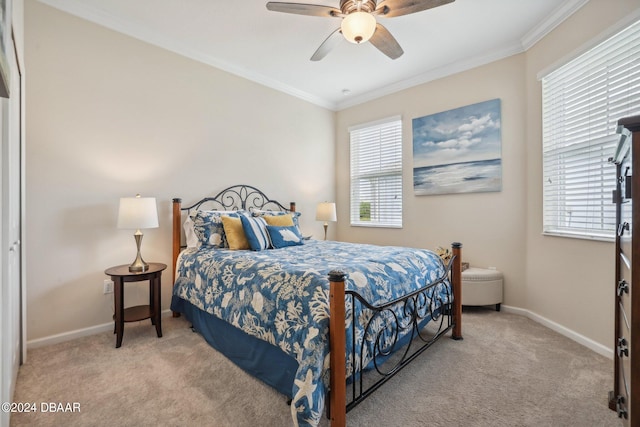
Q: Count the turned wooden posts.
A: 4